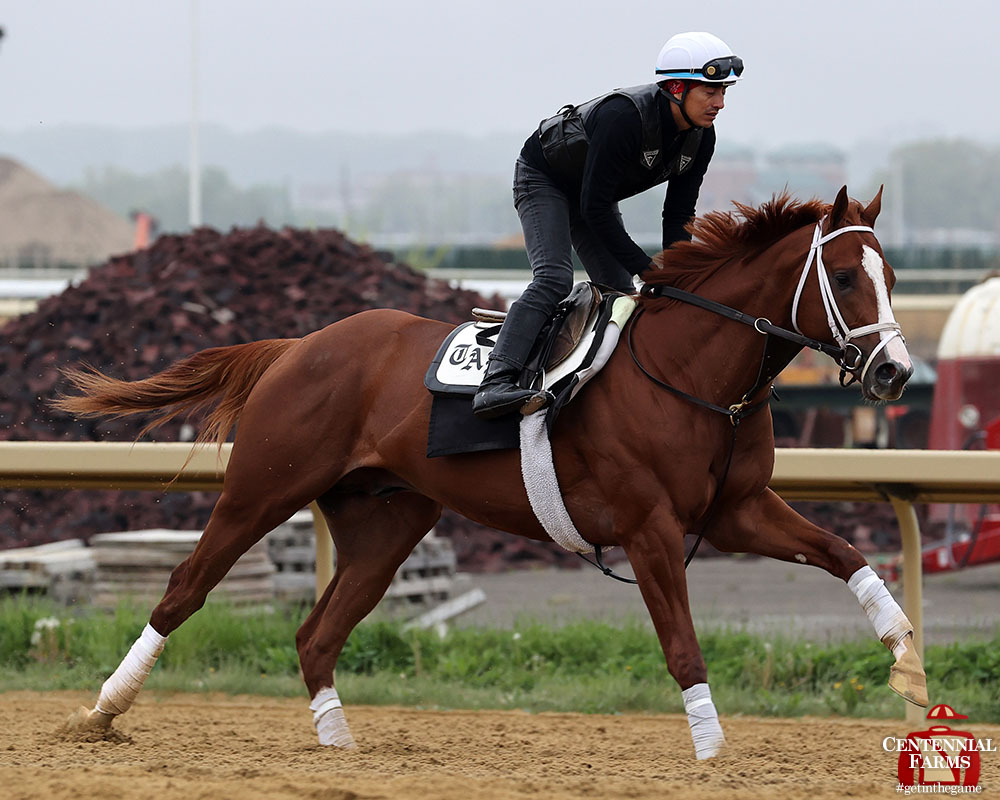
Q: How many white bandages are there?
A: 4